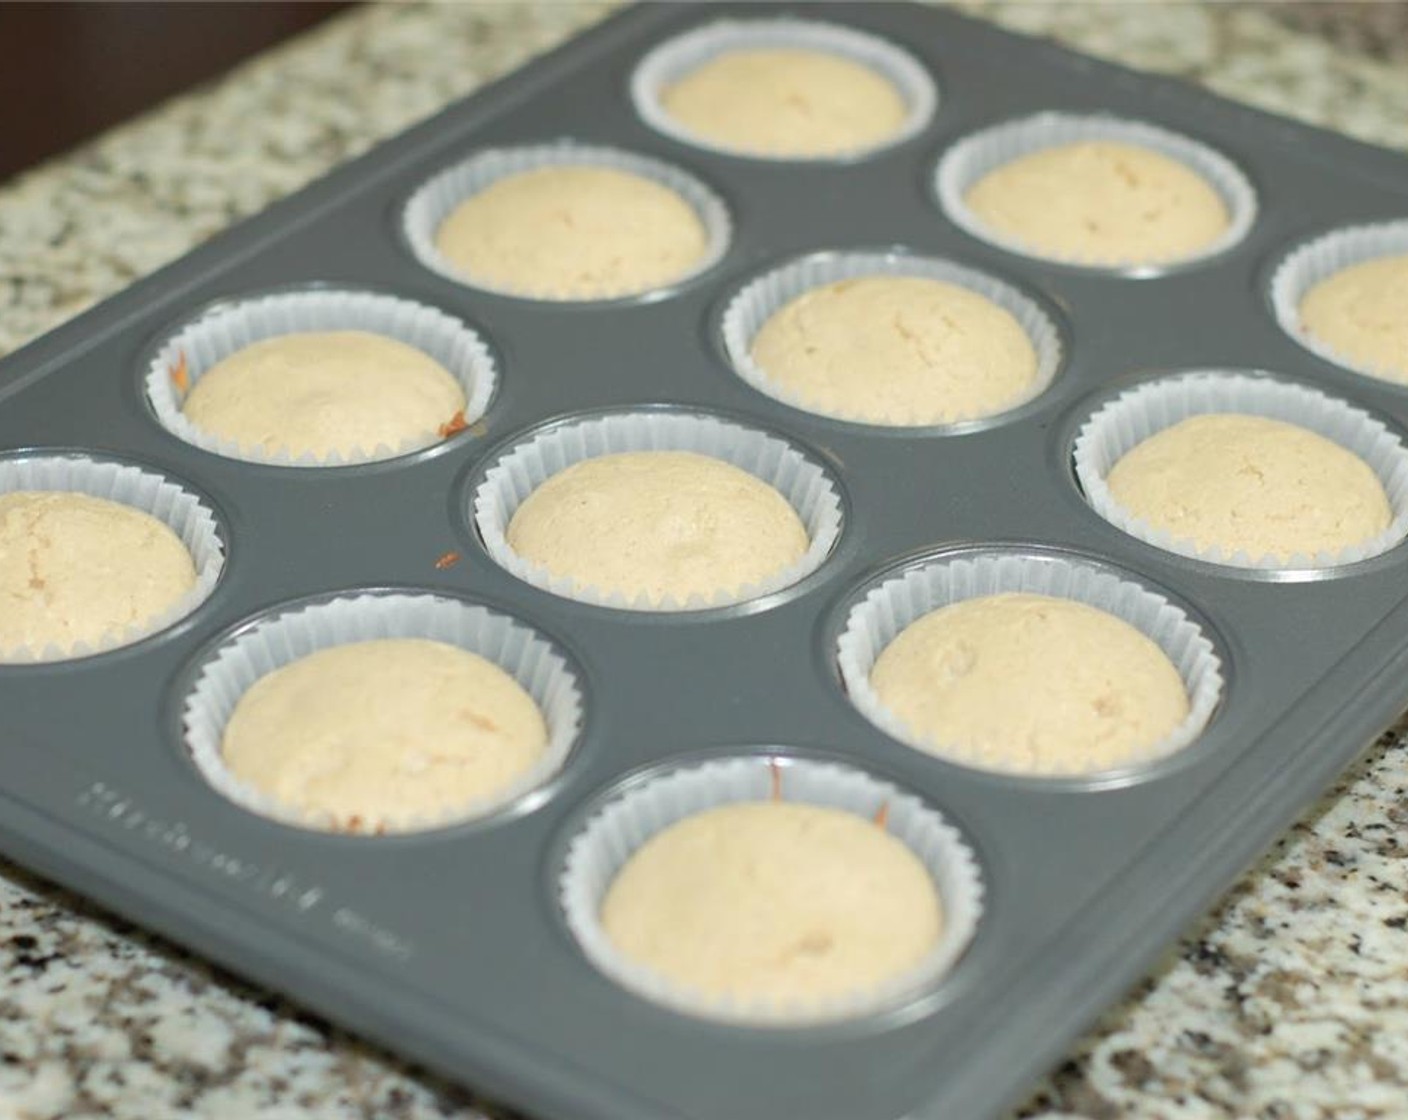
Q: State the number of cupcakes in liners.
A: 12